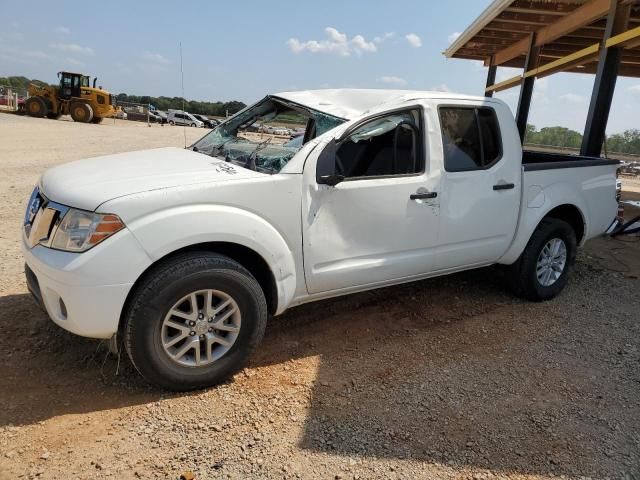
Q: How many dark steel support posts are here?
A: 3